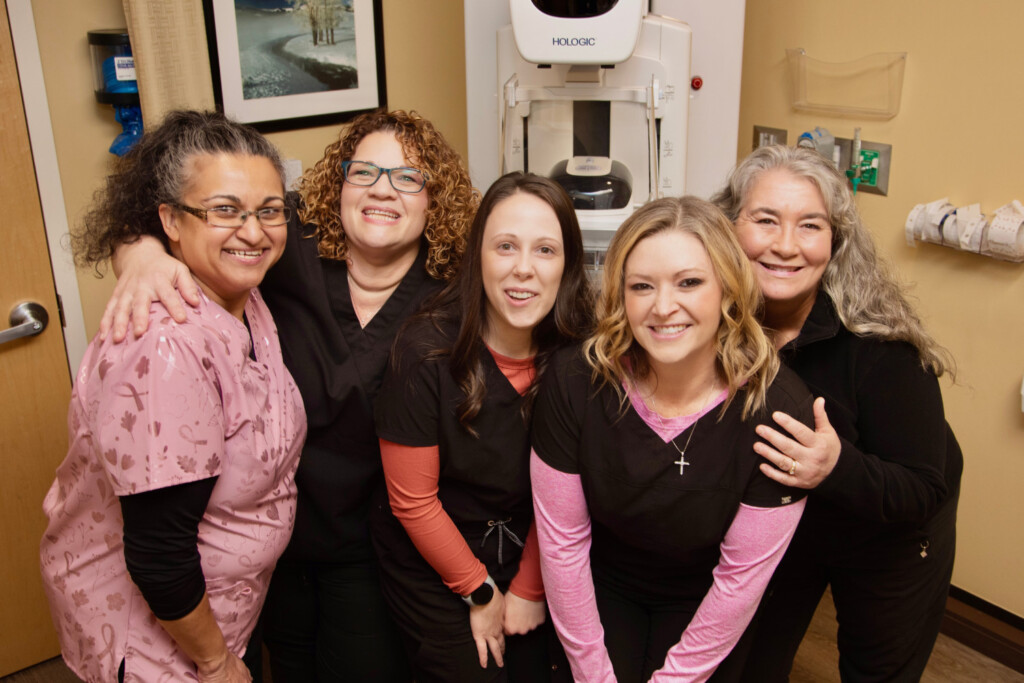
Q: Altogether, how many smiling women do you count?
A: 5